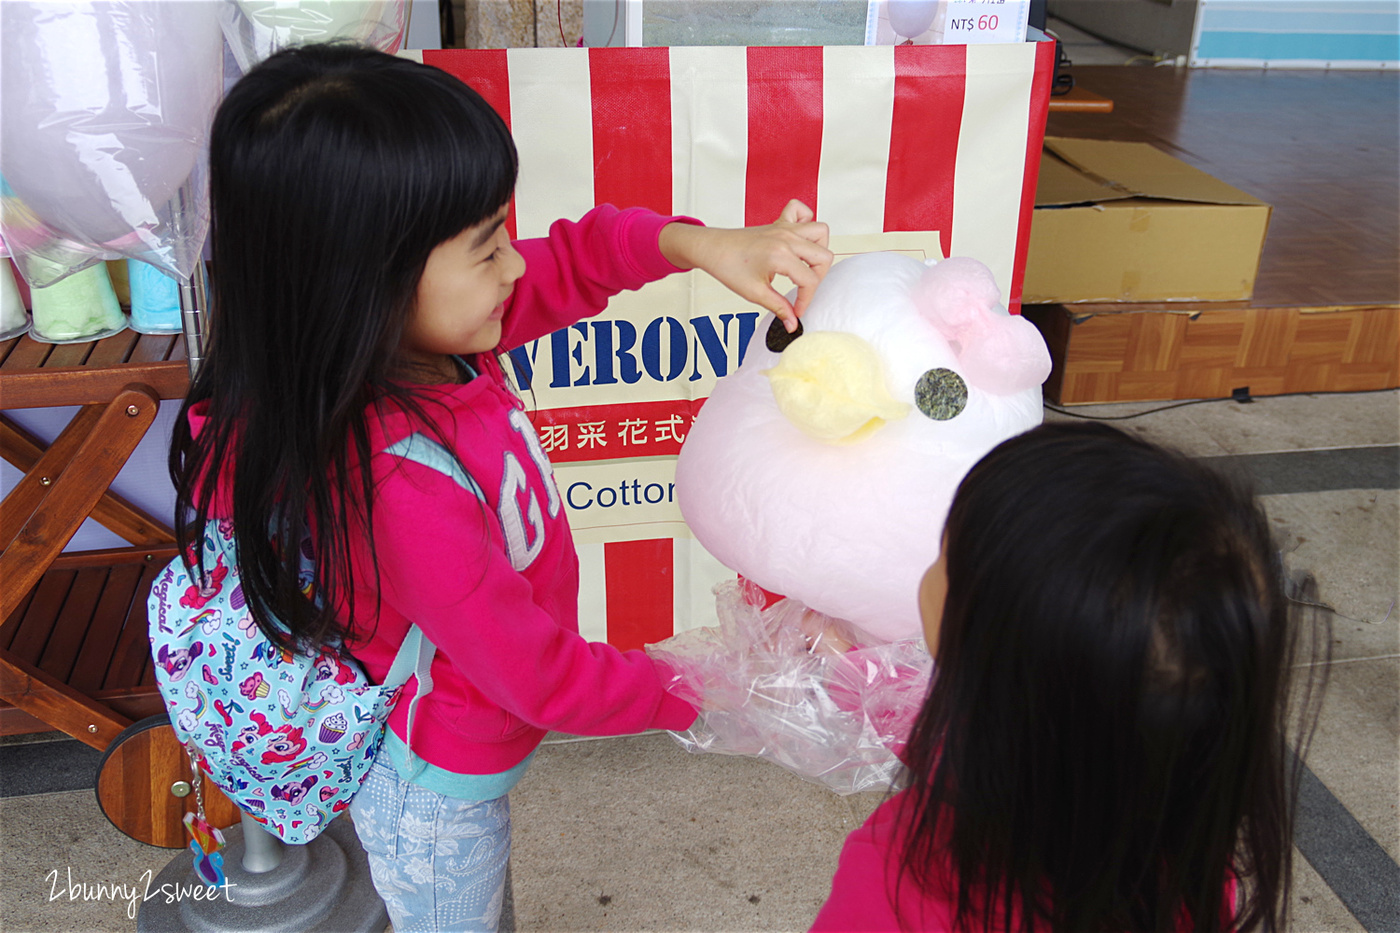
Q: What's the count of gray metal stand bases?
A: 1